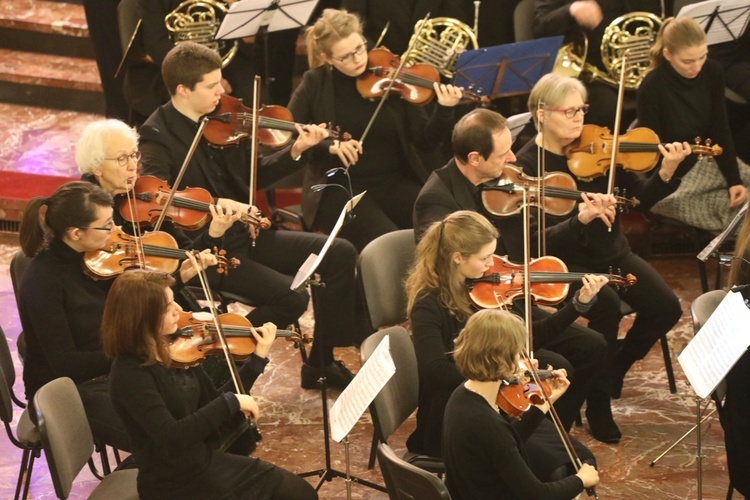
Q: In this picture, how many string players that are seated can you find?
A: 9